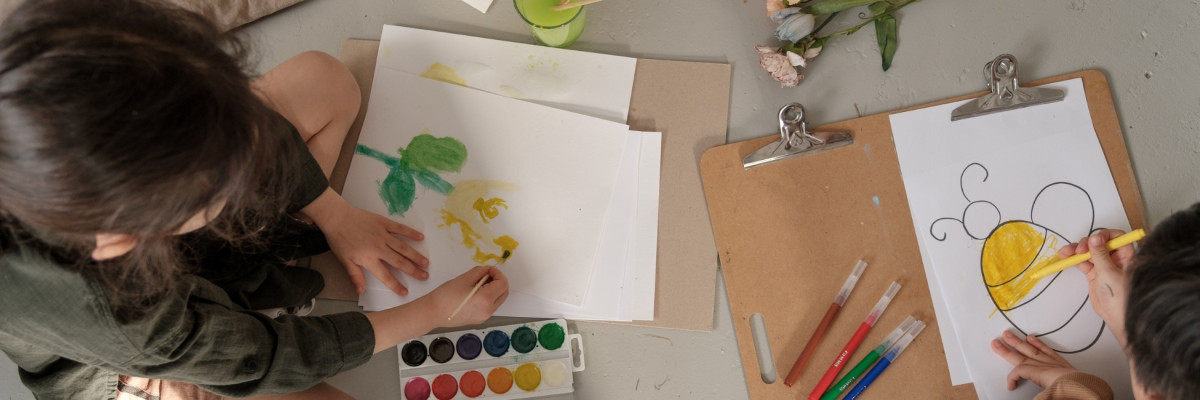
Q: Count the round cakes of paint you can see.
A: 12